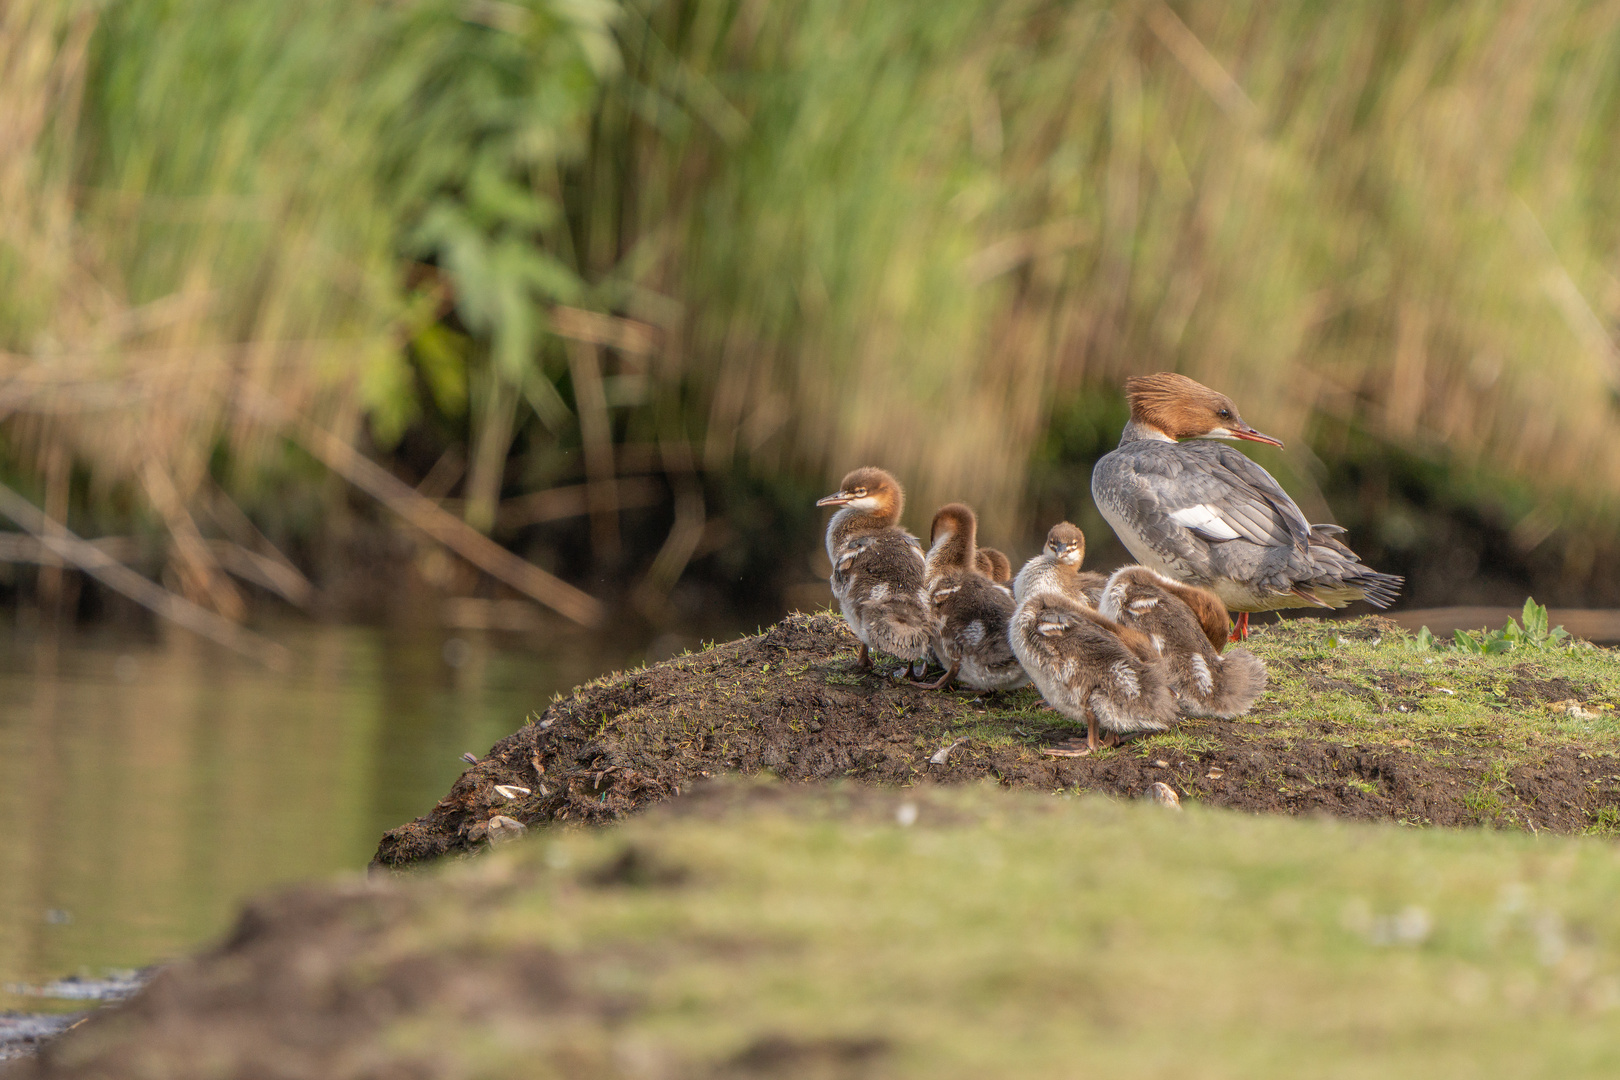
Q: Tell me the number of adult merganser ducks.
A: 1